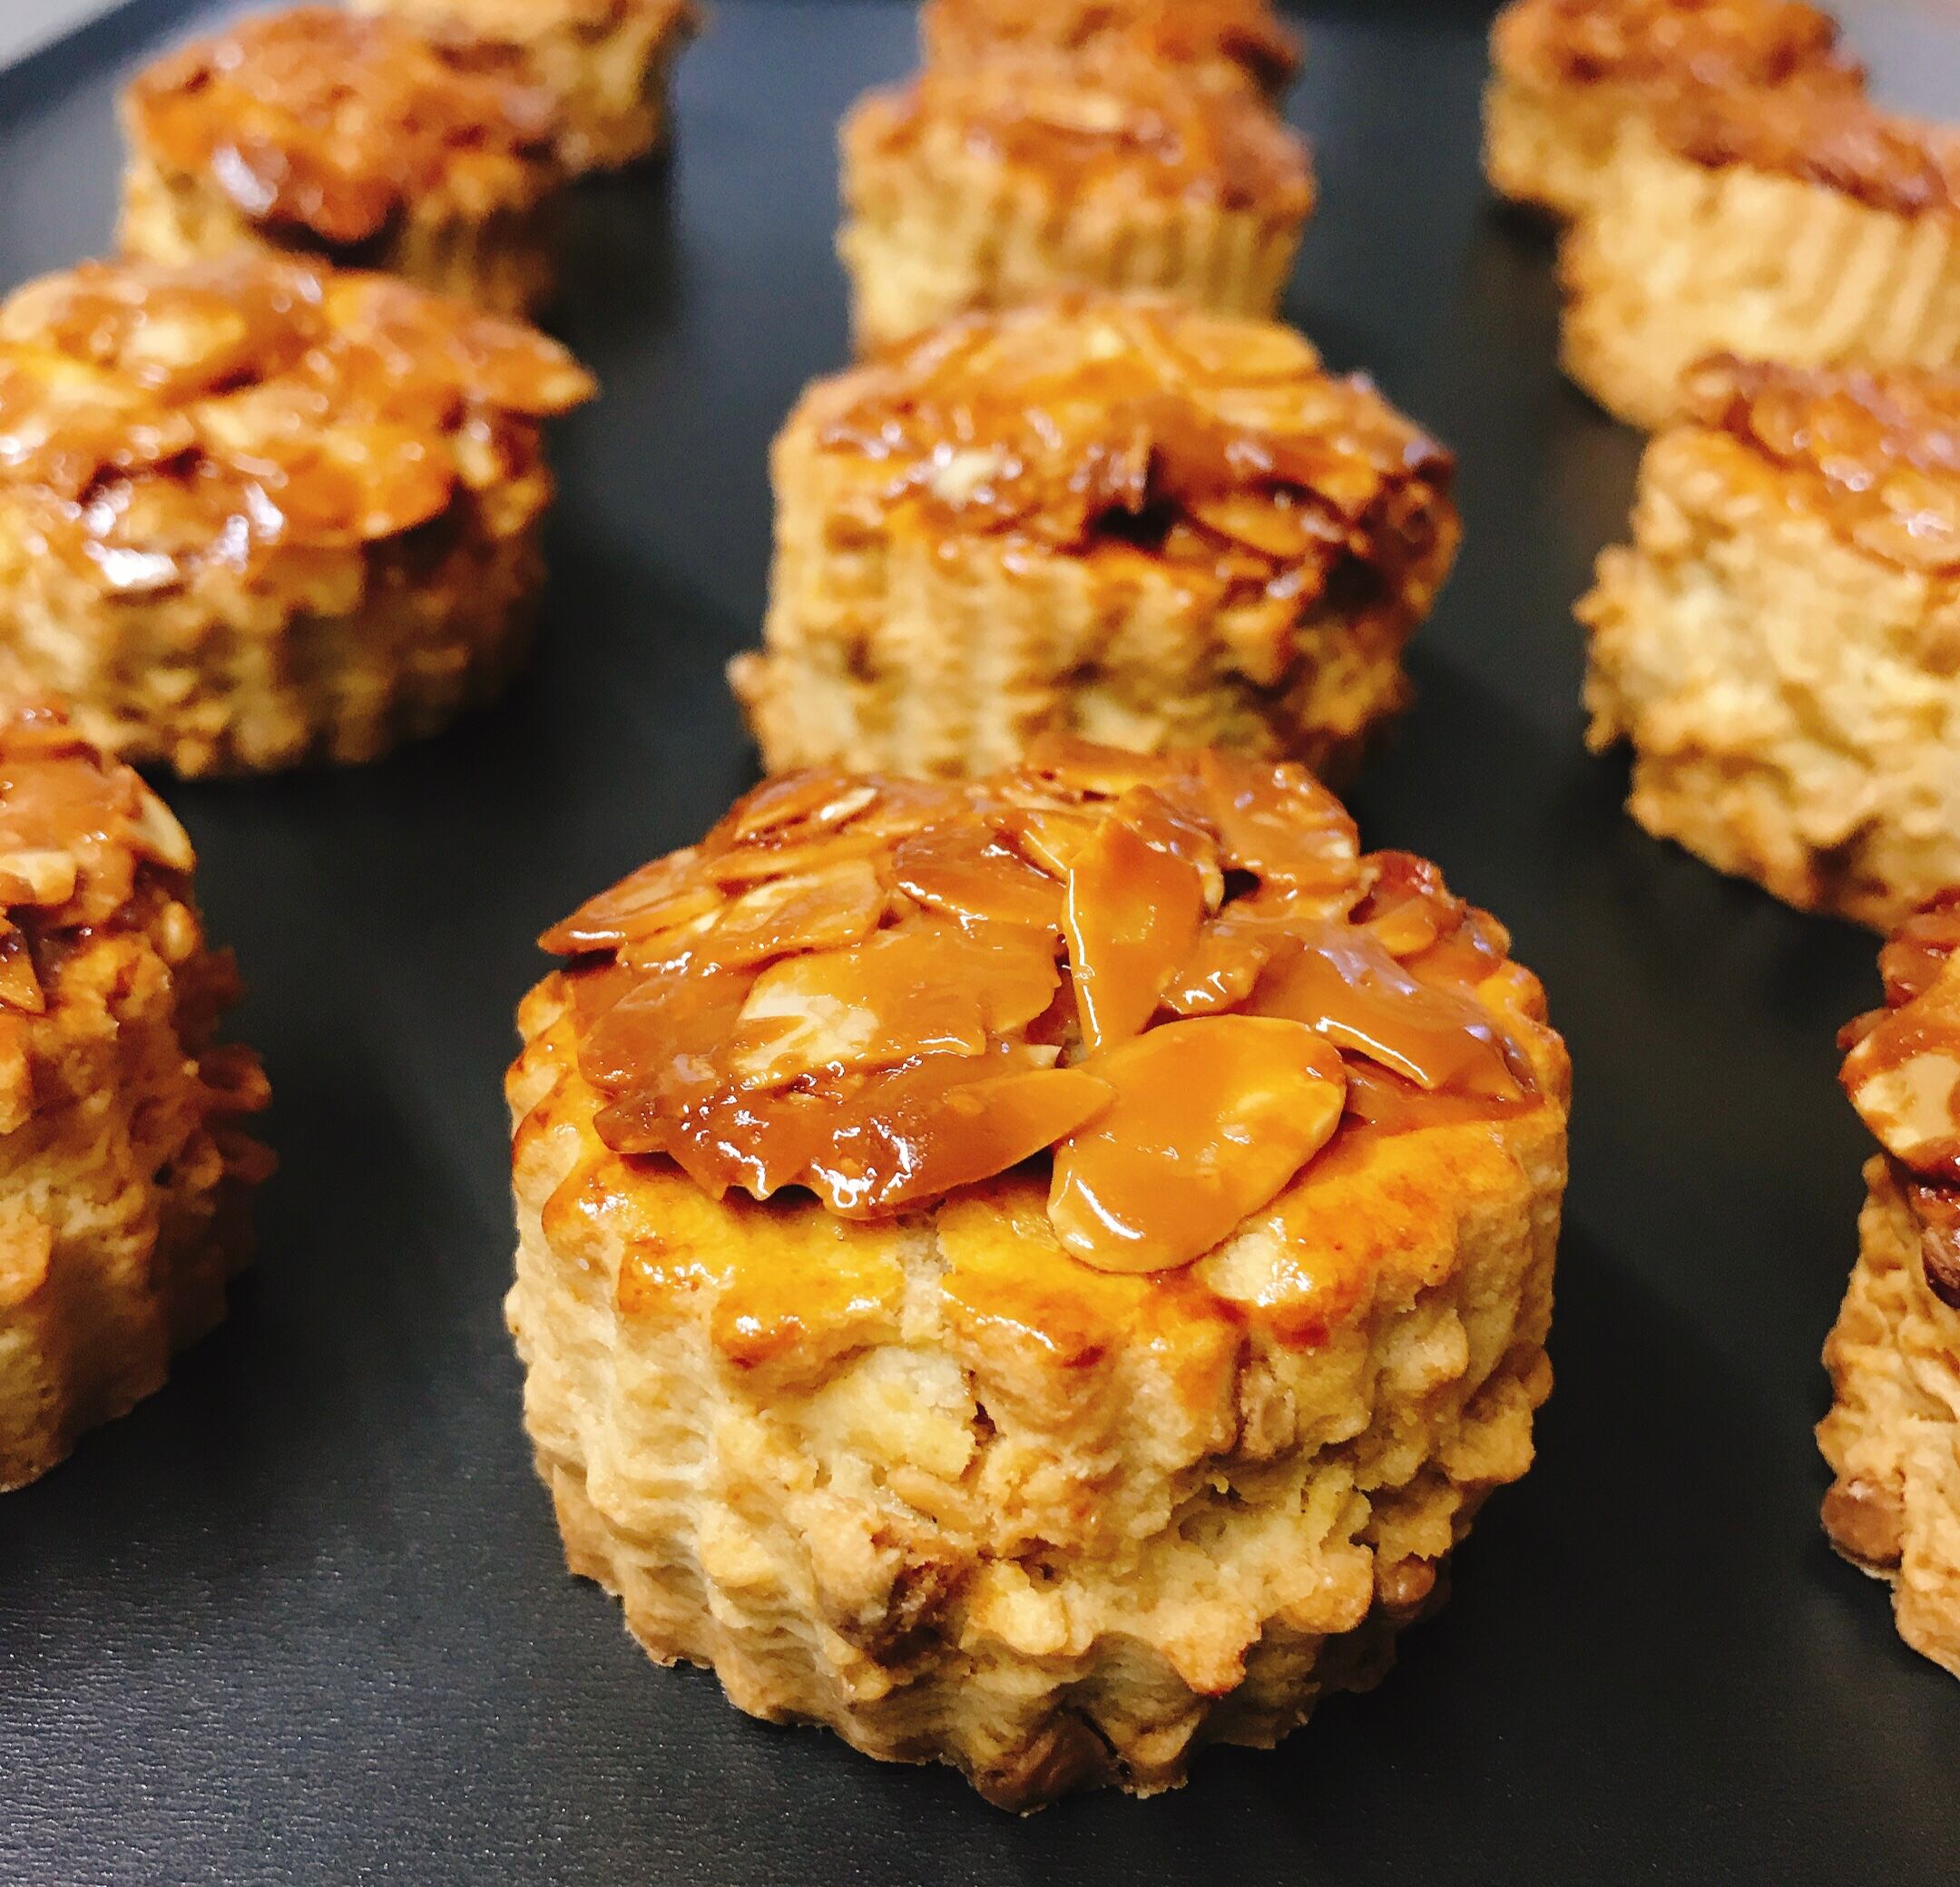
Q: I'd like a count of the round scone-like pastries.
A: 12